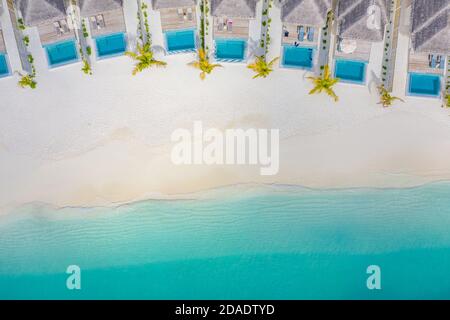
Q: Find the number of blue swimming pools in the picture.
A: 8